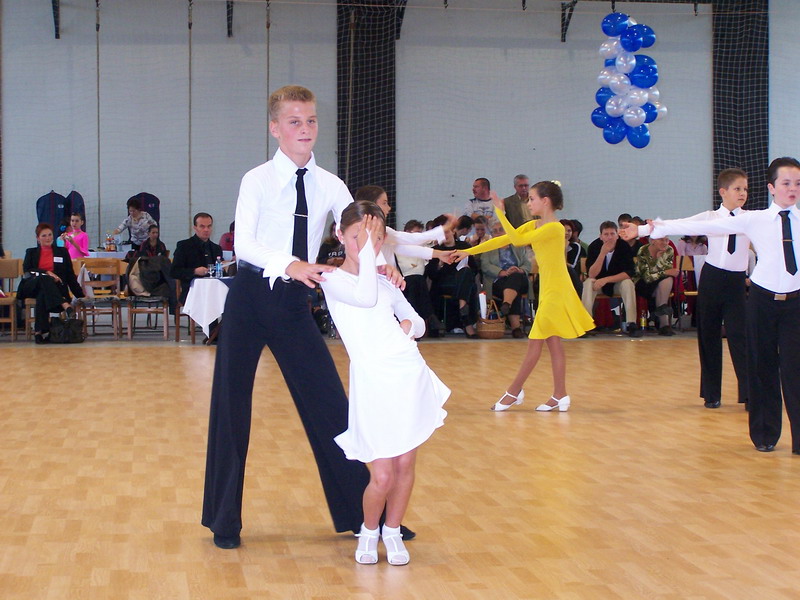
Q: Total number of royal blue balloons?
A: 11